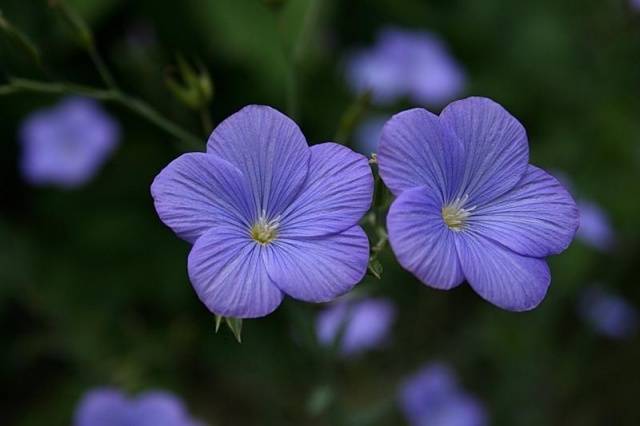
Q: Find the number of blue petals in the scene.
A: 10